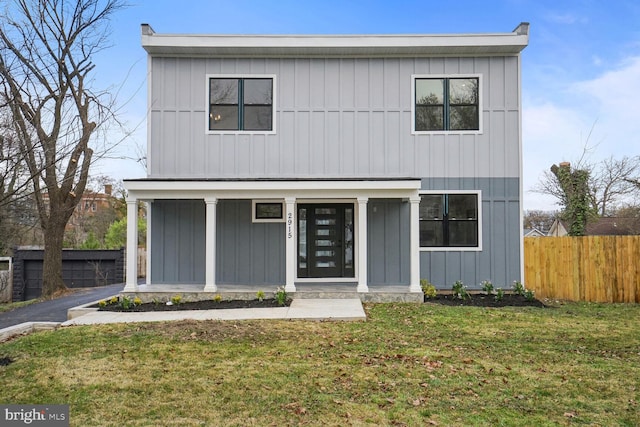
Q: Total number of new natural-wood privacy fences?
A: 1